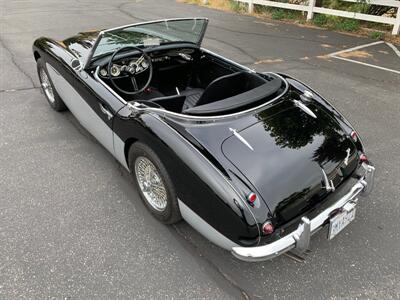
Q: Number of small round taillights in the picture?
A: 4